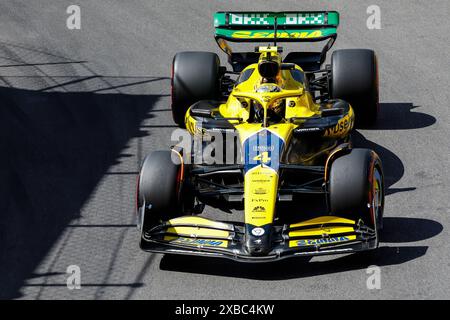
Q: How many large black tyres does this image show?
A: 4